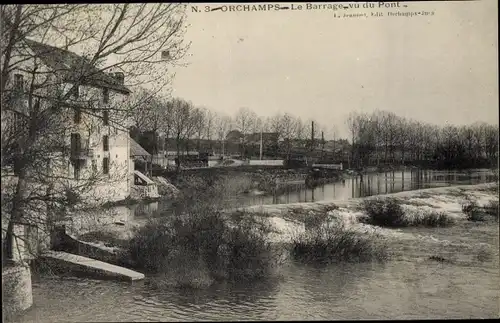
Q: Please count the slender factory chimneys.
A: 2